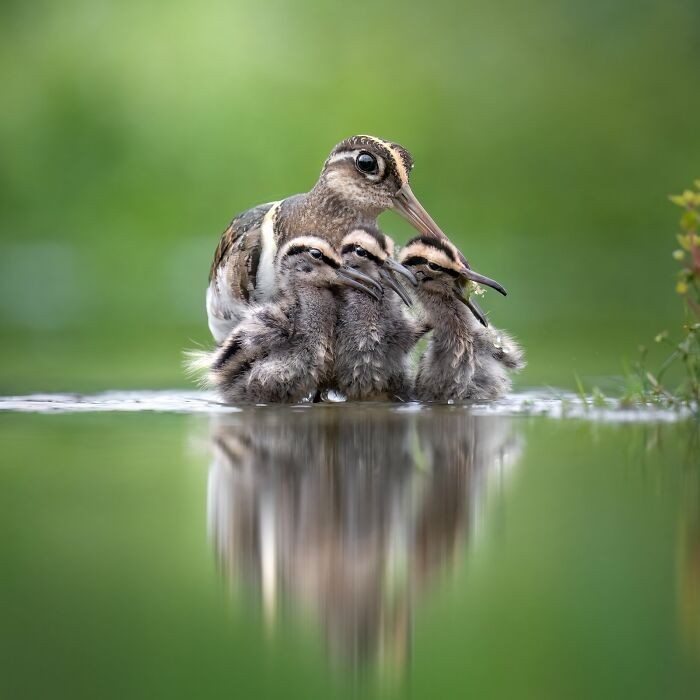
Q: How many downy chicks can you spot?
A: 3